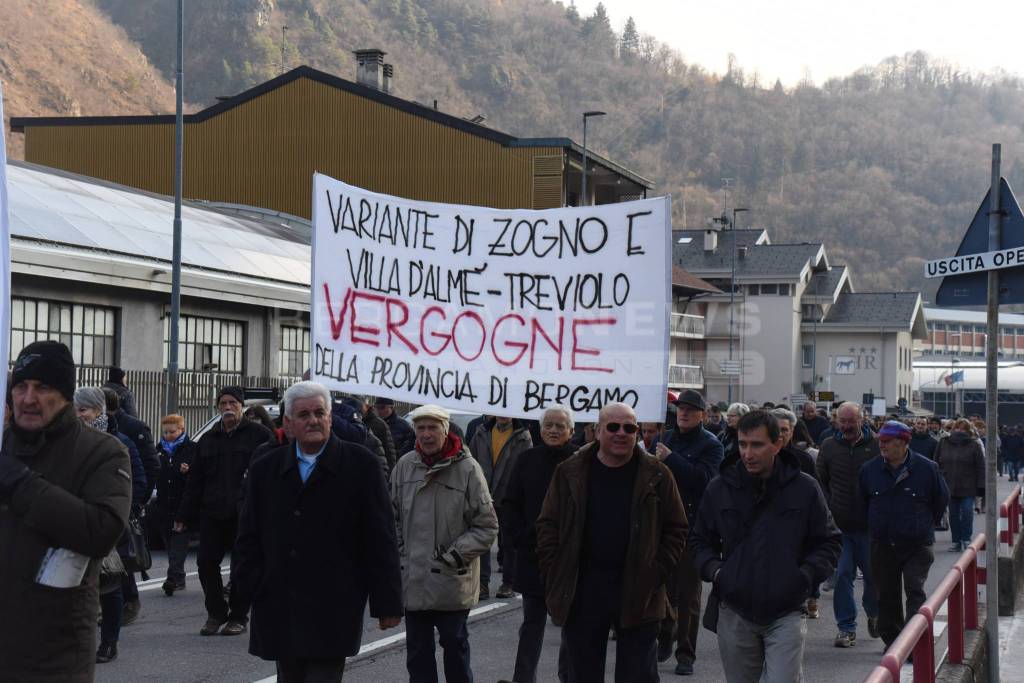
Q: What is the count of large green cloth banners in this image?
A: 0